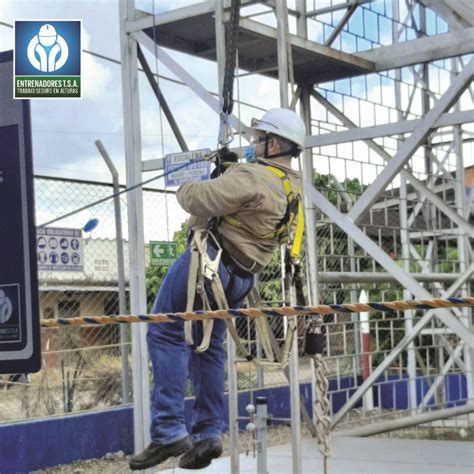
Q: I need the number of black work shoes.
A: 2